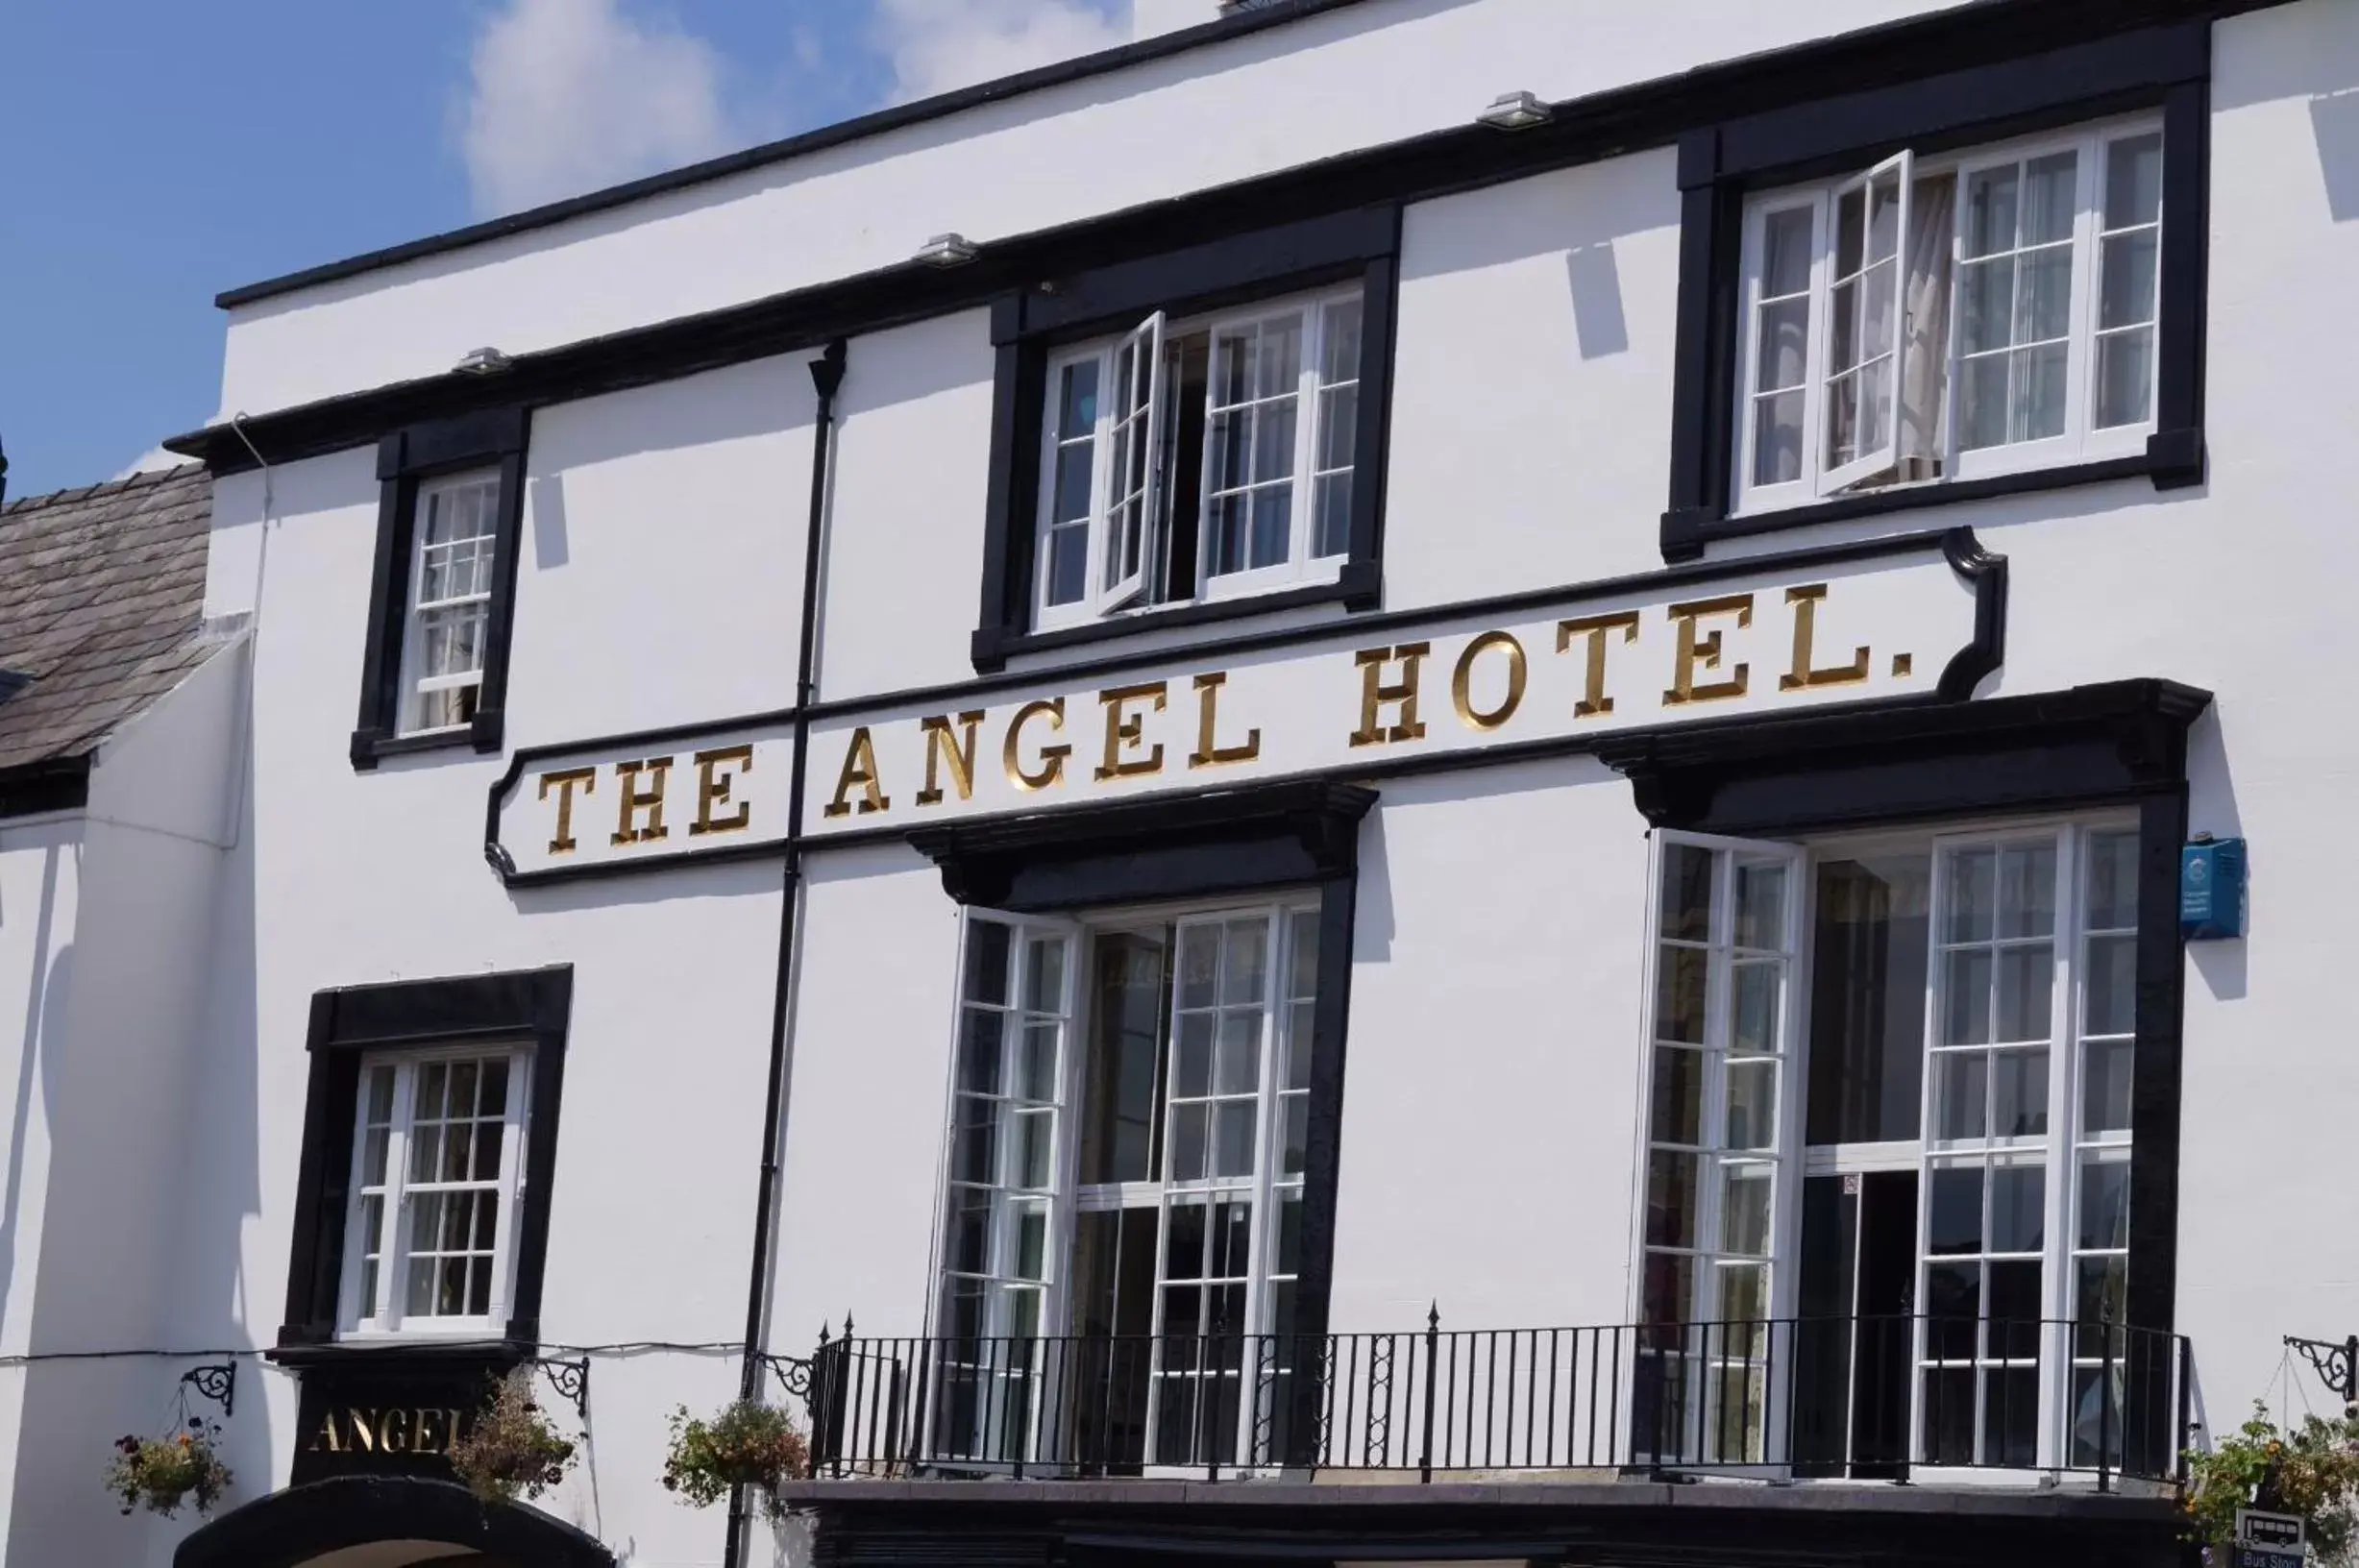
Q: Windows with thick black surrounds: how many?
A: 6